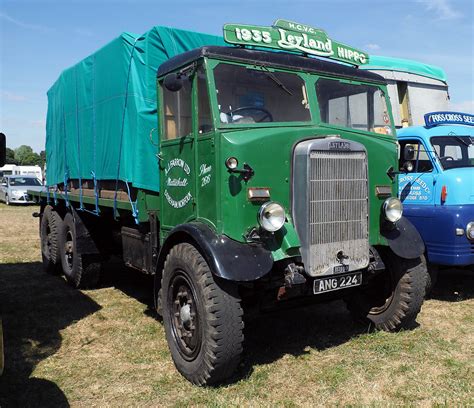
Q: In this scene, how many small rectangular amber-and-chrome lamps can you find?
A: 2